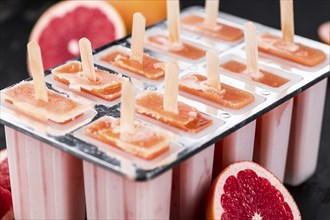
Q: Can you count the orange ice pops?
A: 10